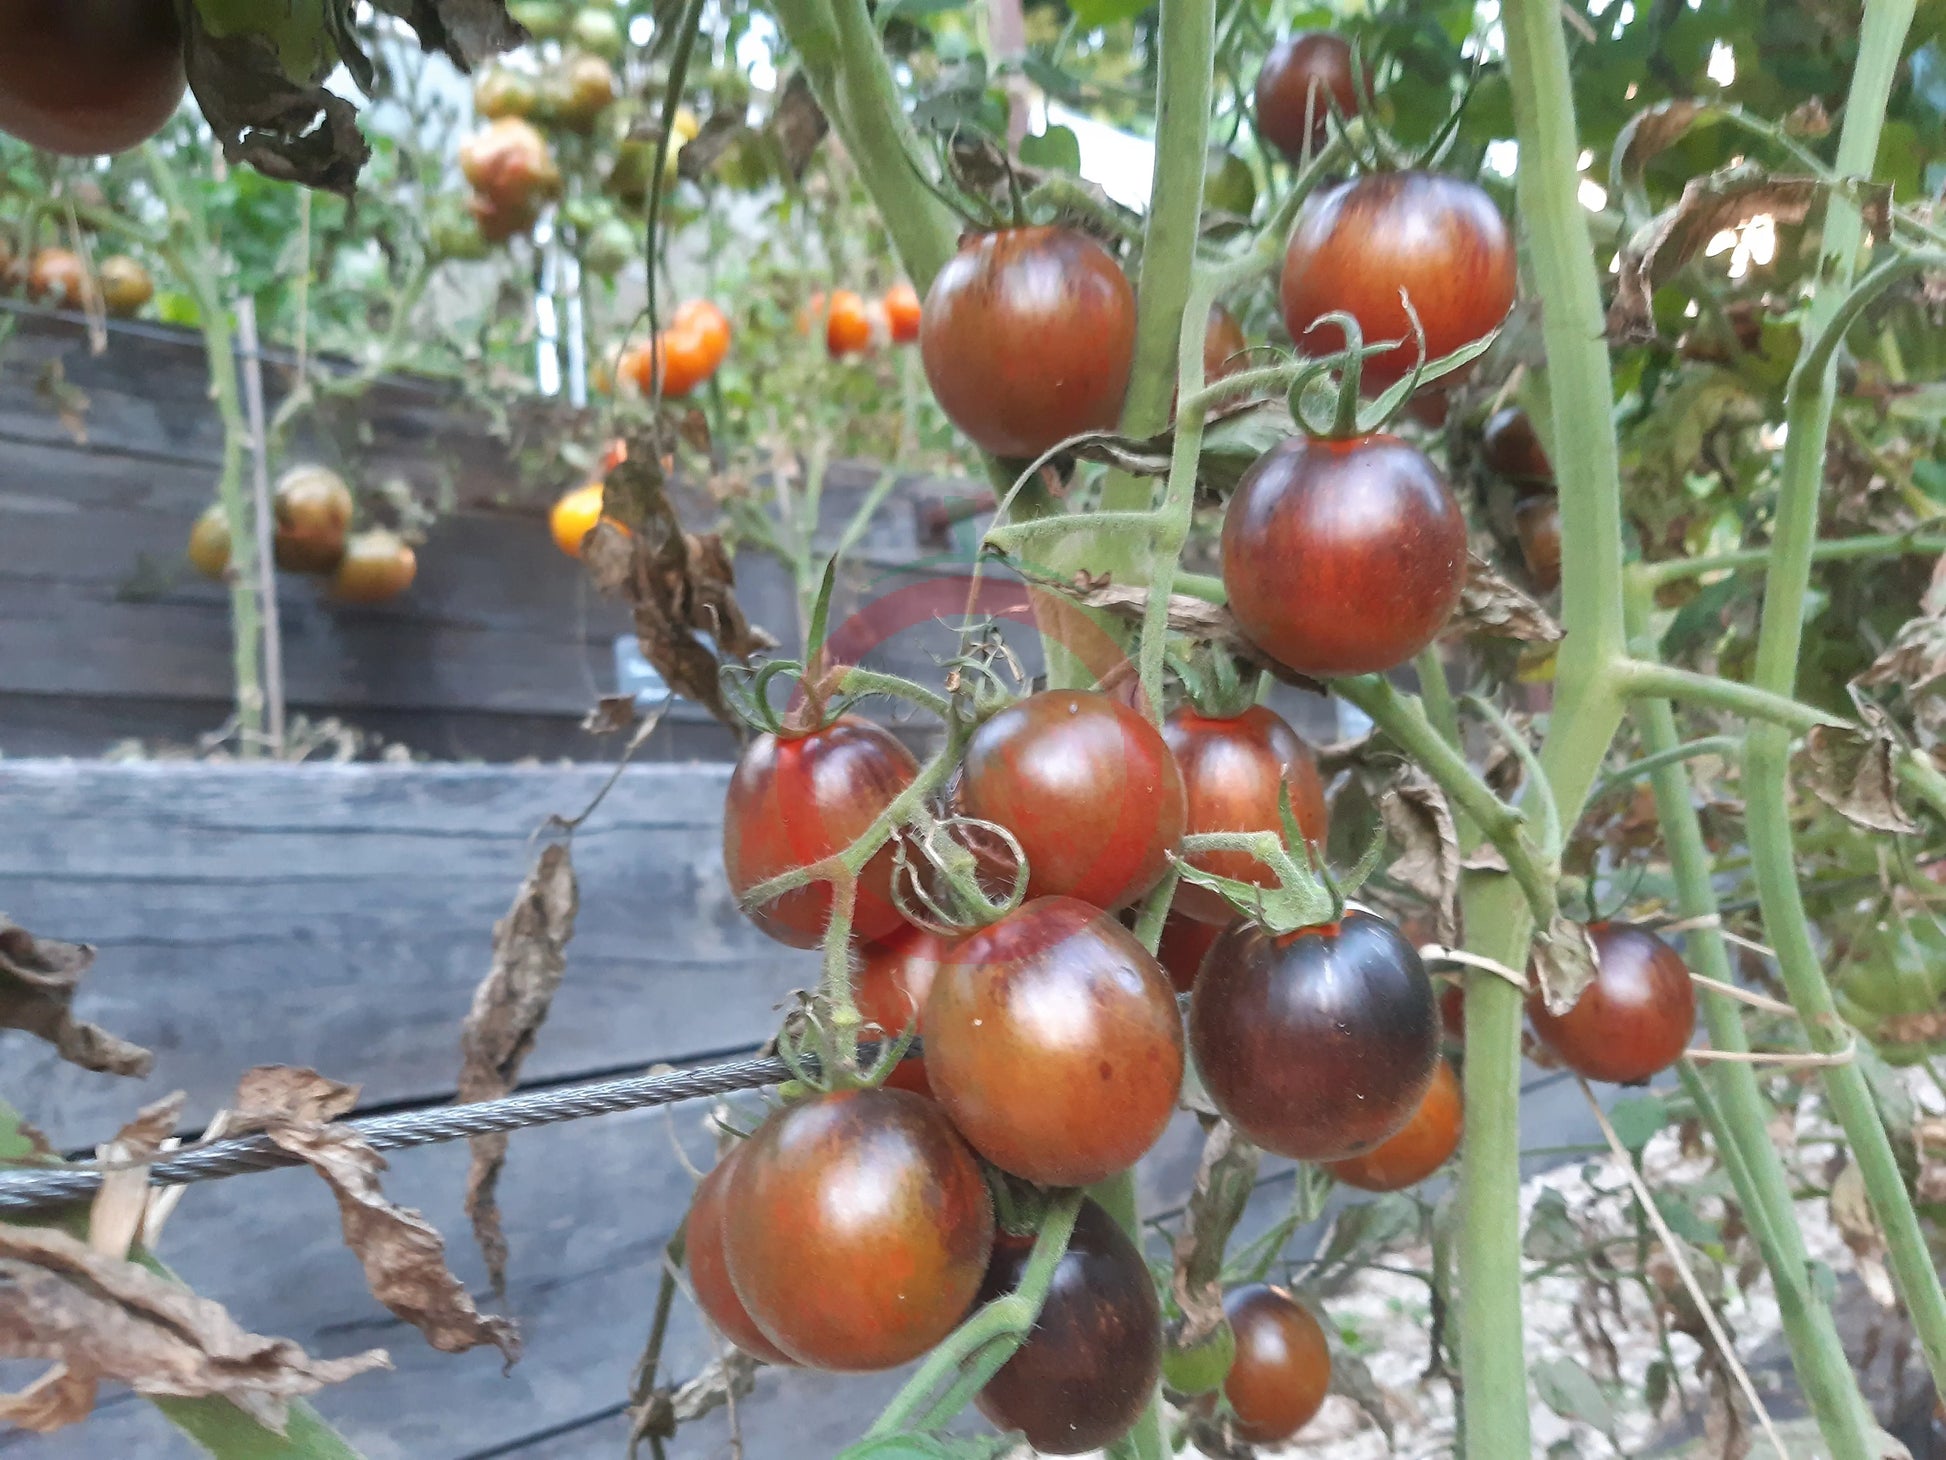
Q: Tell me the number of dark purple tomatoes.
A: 2